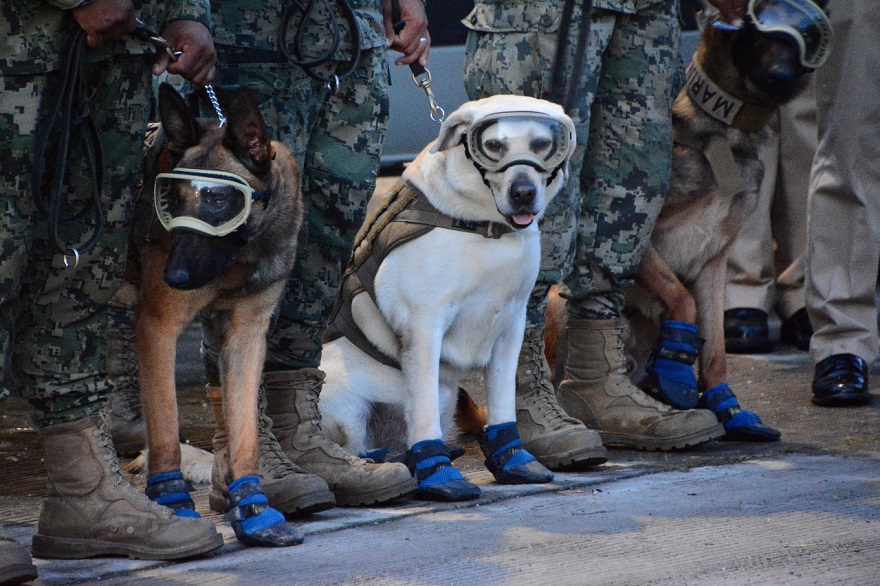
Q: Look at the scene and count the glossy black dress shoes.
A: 3